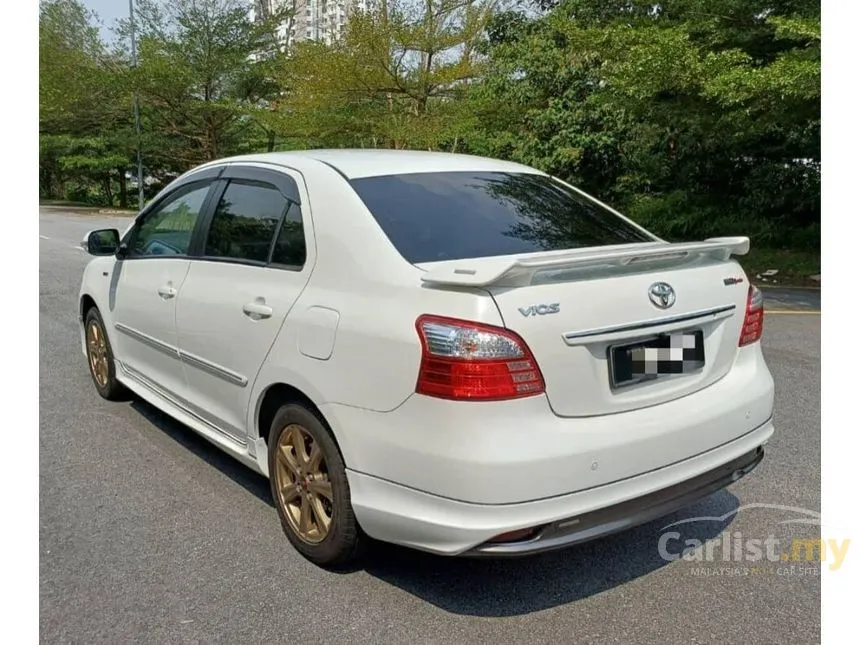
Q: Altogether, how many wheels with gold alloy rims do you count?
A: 2